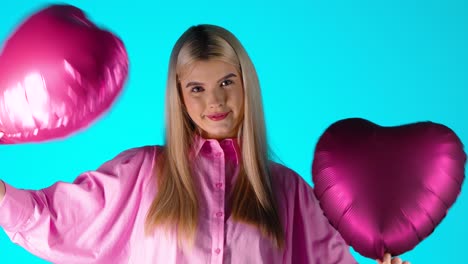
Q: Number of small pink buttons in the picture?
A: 4